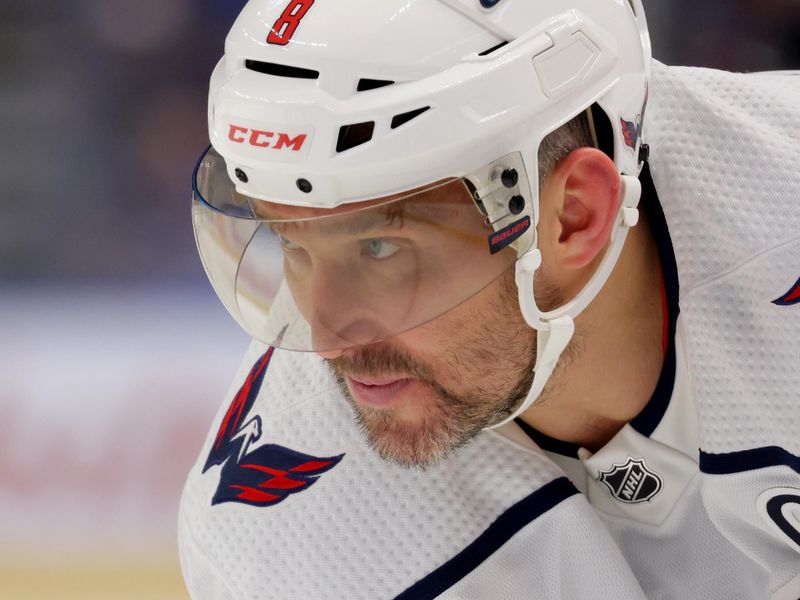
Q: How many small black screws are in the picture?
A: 4